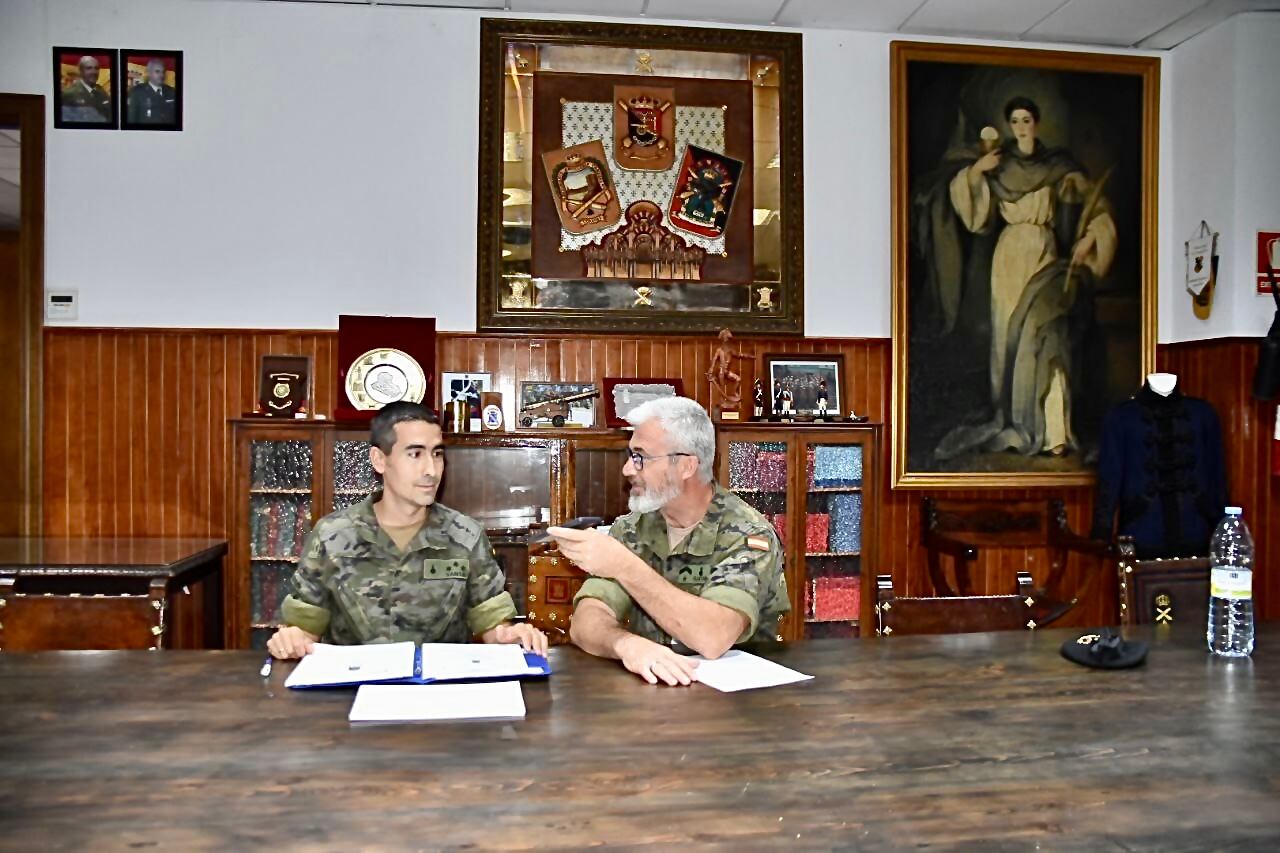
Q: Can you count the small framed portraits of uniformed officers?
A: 2